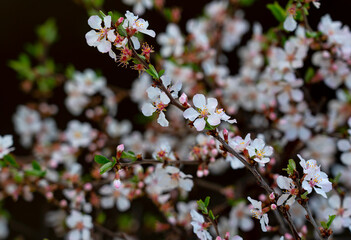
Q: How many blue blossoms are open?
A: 0